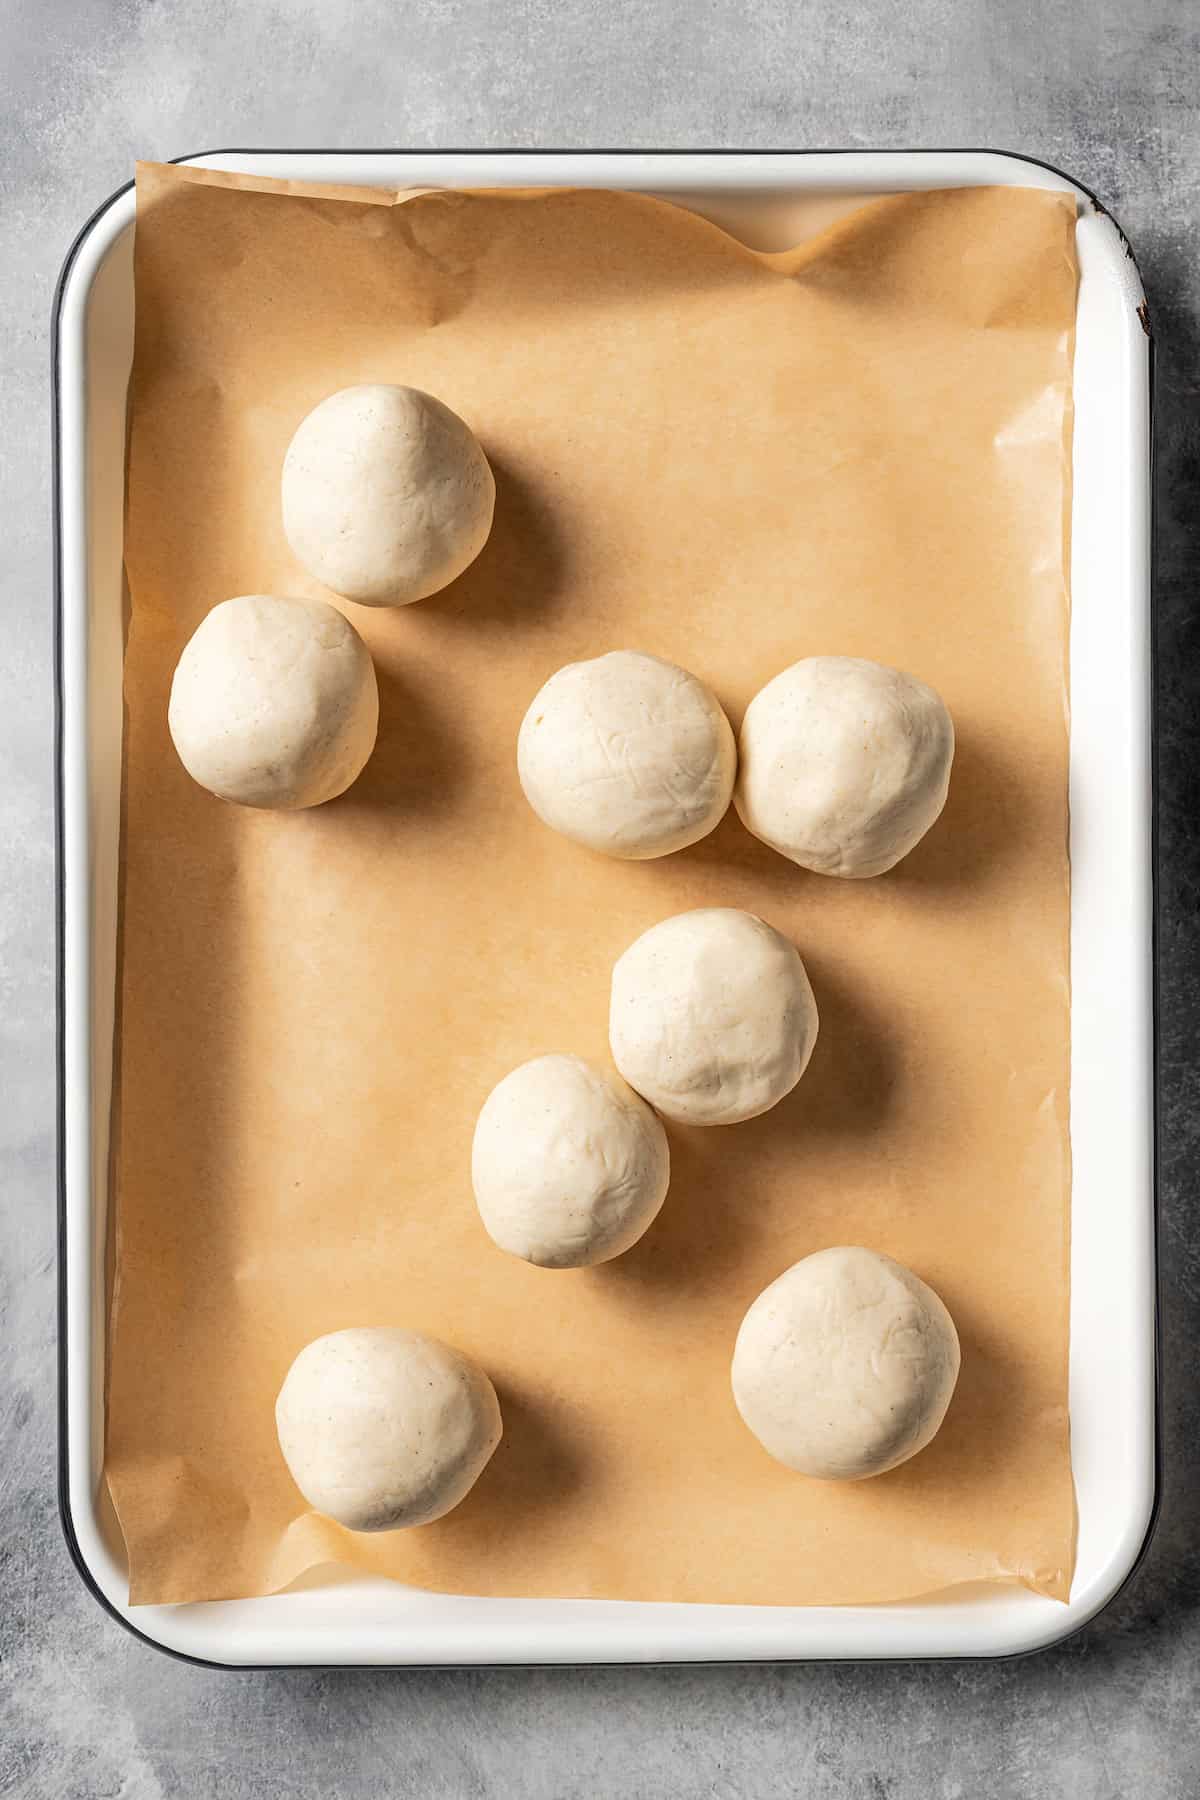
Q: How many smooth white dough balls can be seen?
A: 8